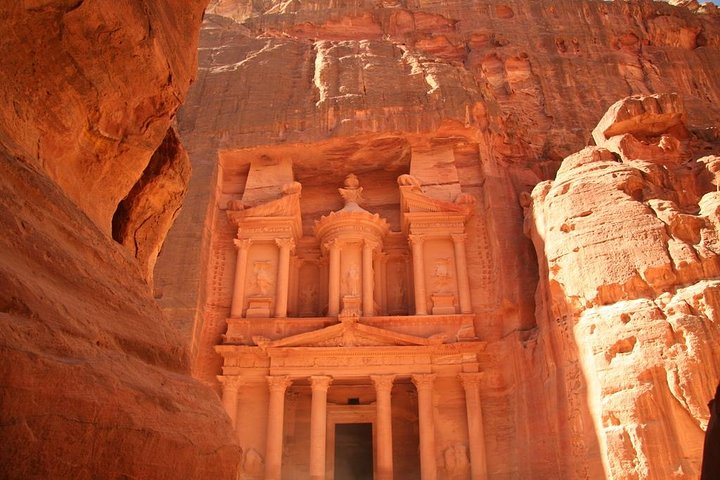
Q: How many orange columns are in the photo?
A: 12